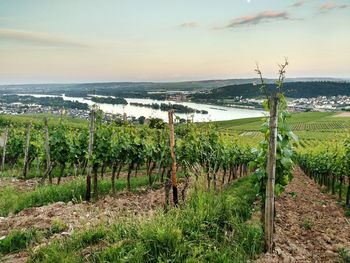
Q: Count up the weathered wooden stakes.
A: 6